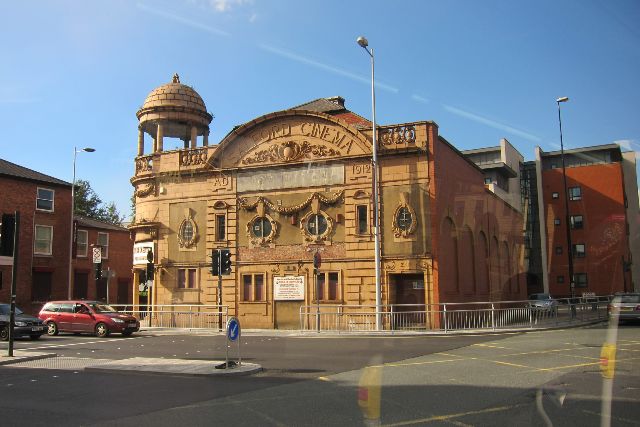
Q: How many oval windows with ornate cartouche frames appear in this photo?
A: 4